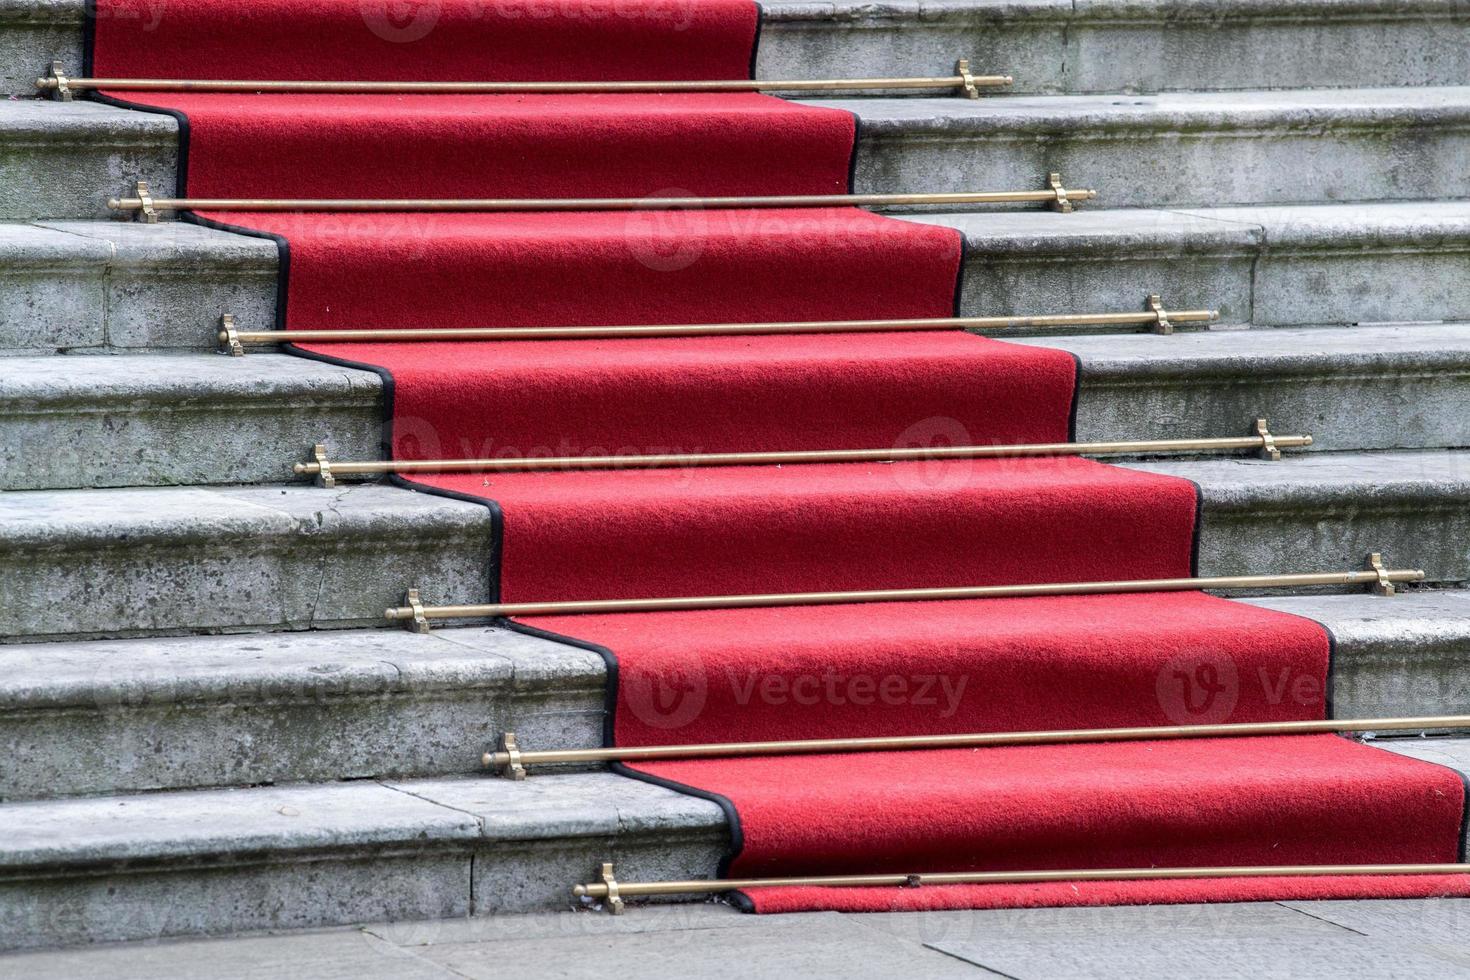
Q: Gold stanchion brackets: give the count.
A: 12